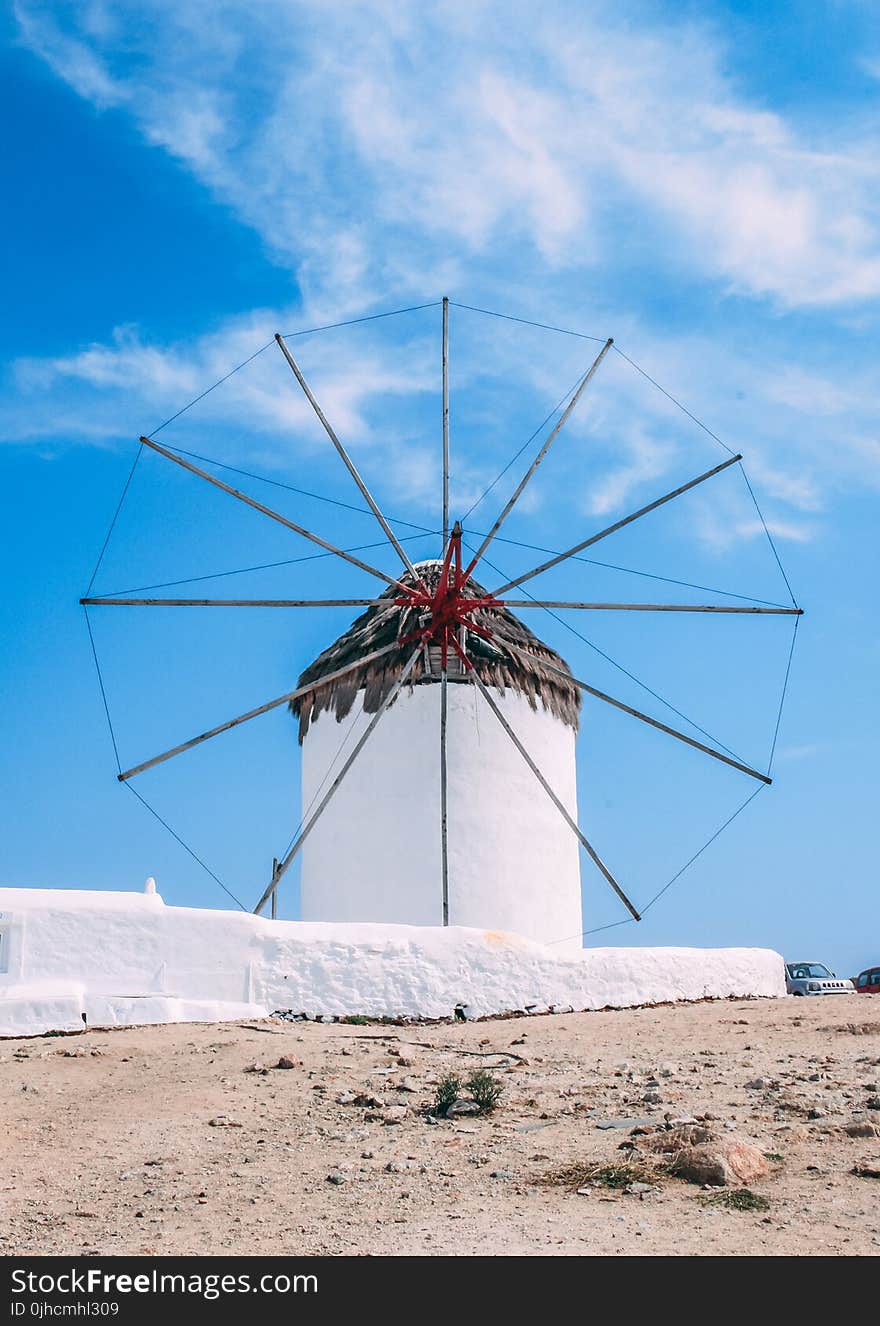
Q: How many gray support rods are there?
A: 12